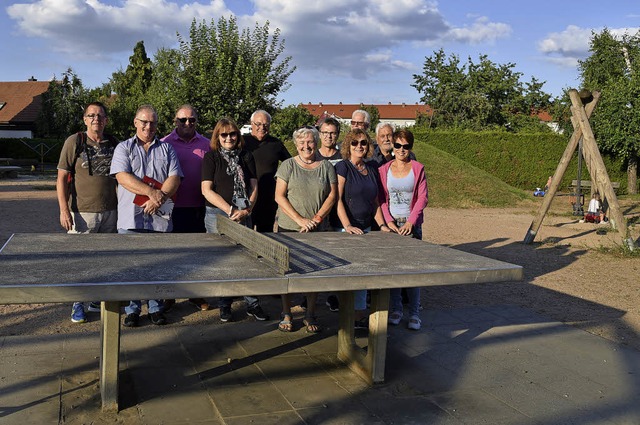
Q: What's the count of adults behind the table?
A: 11